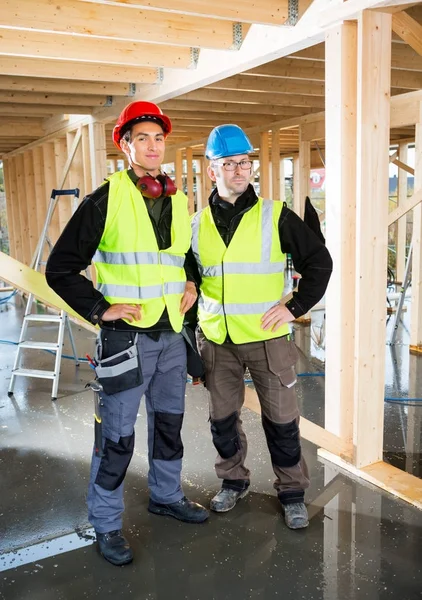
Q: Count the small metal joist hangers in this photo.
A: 6